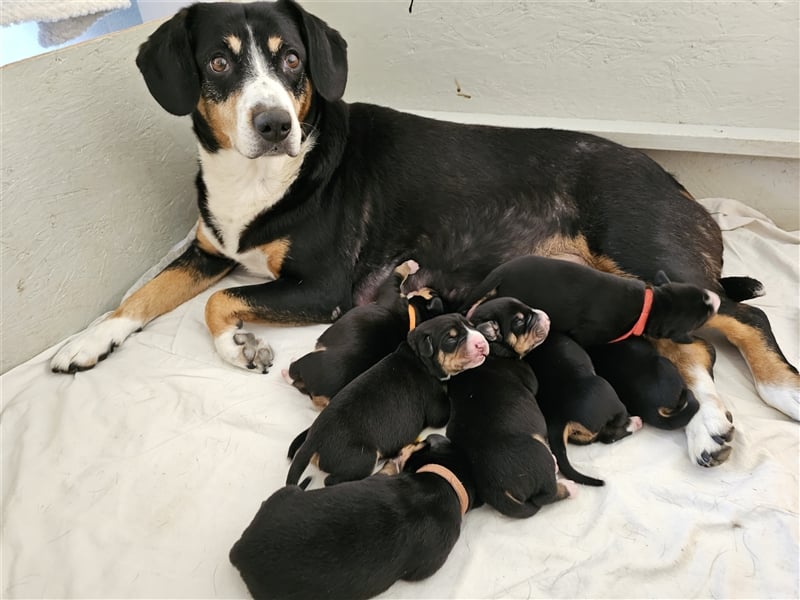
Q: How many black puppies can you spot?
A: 7